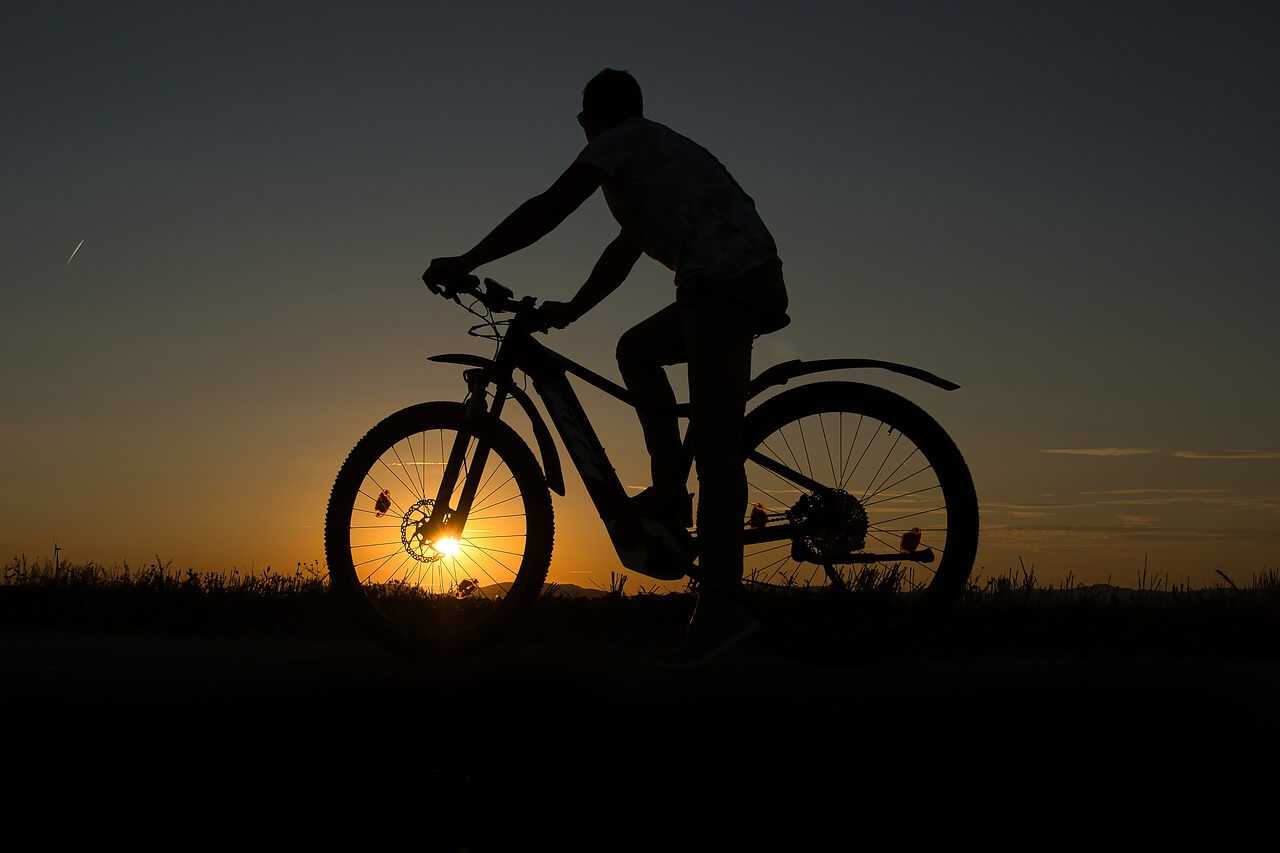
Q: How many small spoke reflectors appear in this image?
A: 4